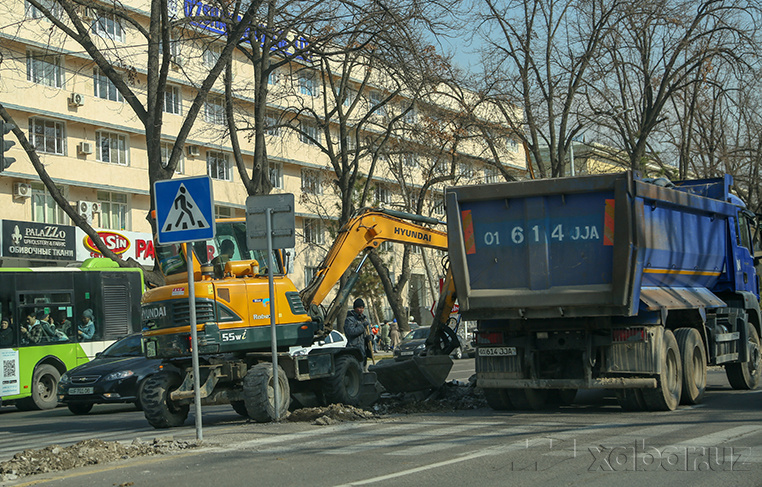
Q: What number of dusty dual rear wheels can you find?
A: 2